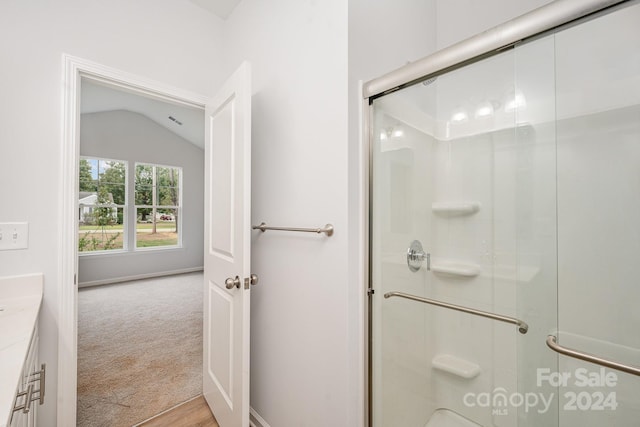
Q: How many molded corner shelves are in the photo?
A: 3